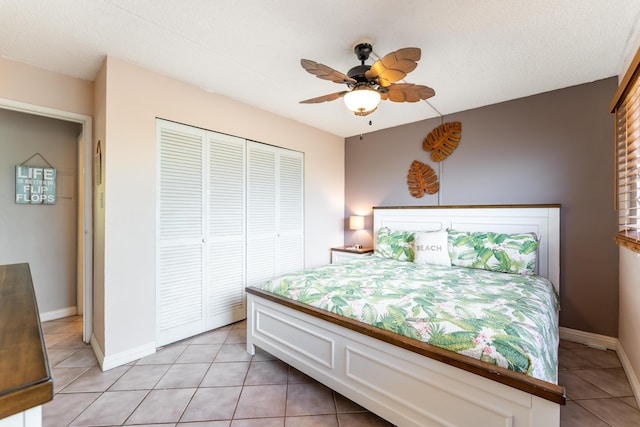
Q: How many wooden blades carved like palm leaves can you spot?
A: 5